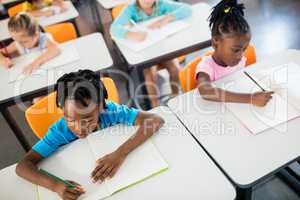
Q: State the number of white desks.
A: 6